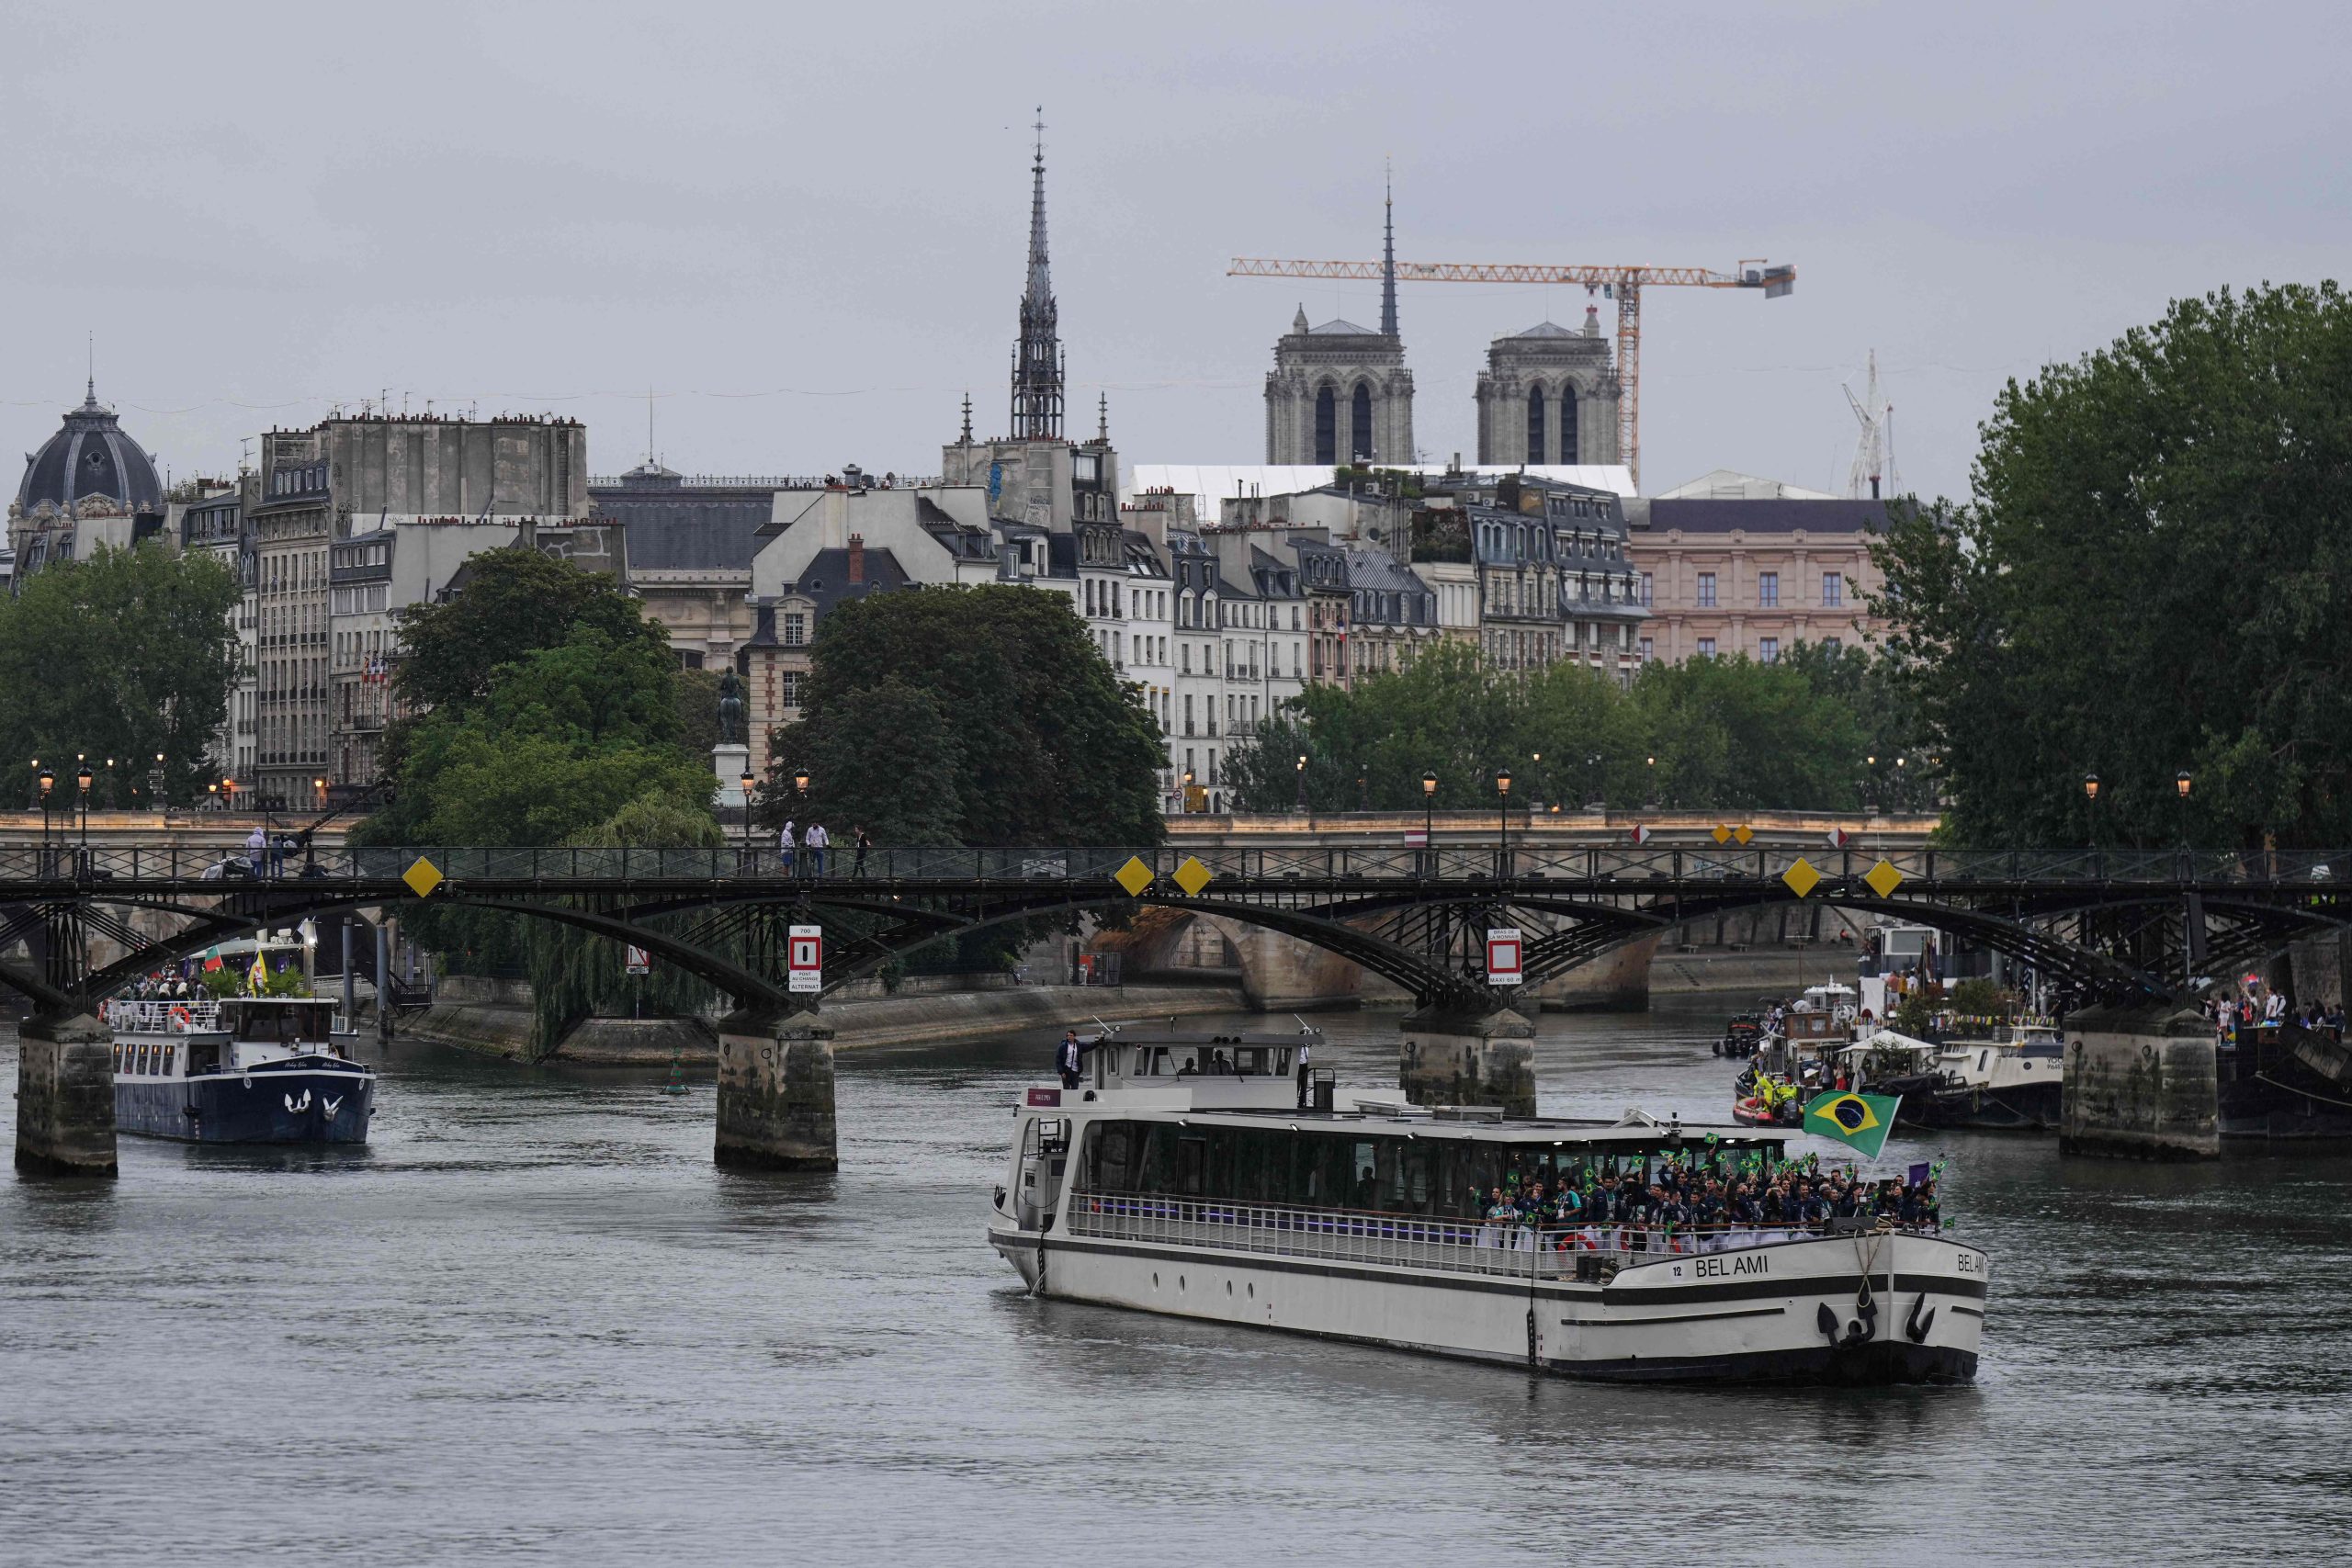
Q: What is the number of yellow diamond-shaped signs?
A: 7